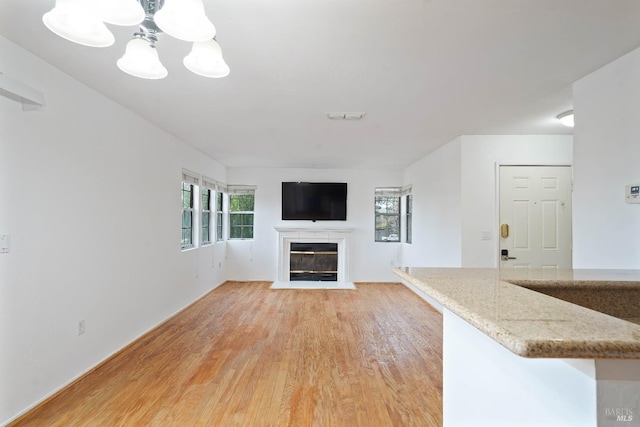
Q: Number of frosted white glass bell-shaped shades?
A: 5